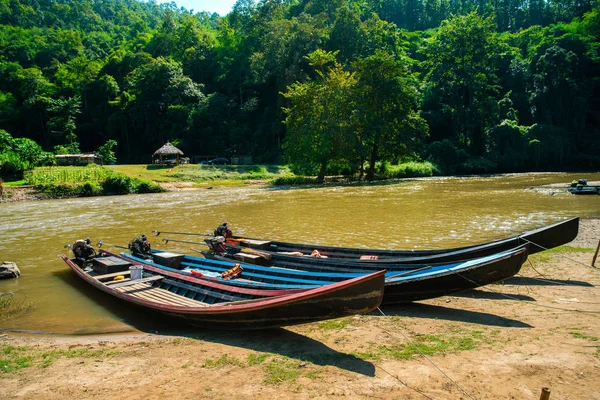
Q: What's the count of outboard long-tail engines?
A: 4